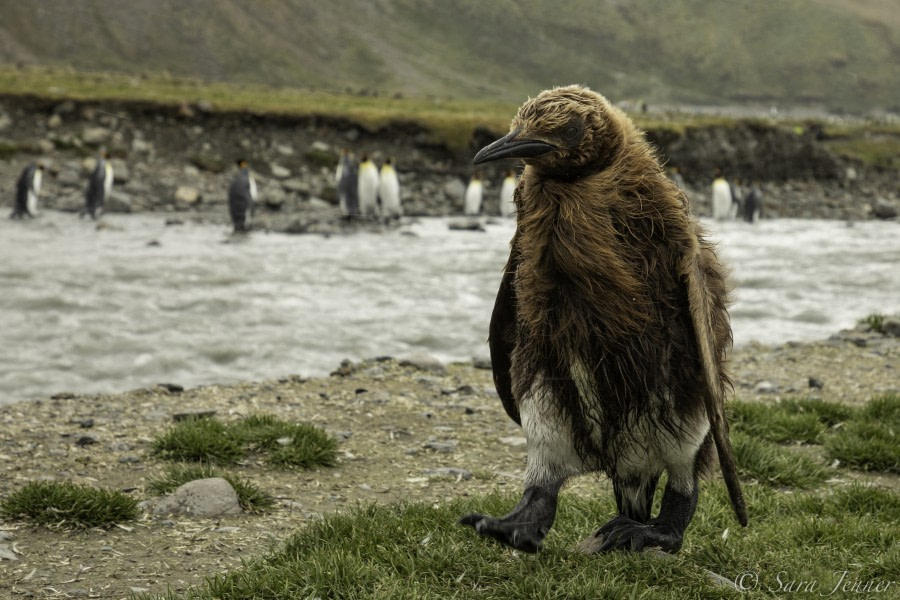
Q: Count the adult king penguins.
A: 12